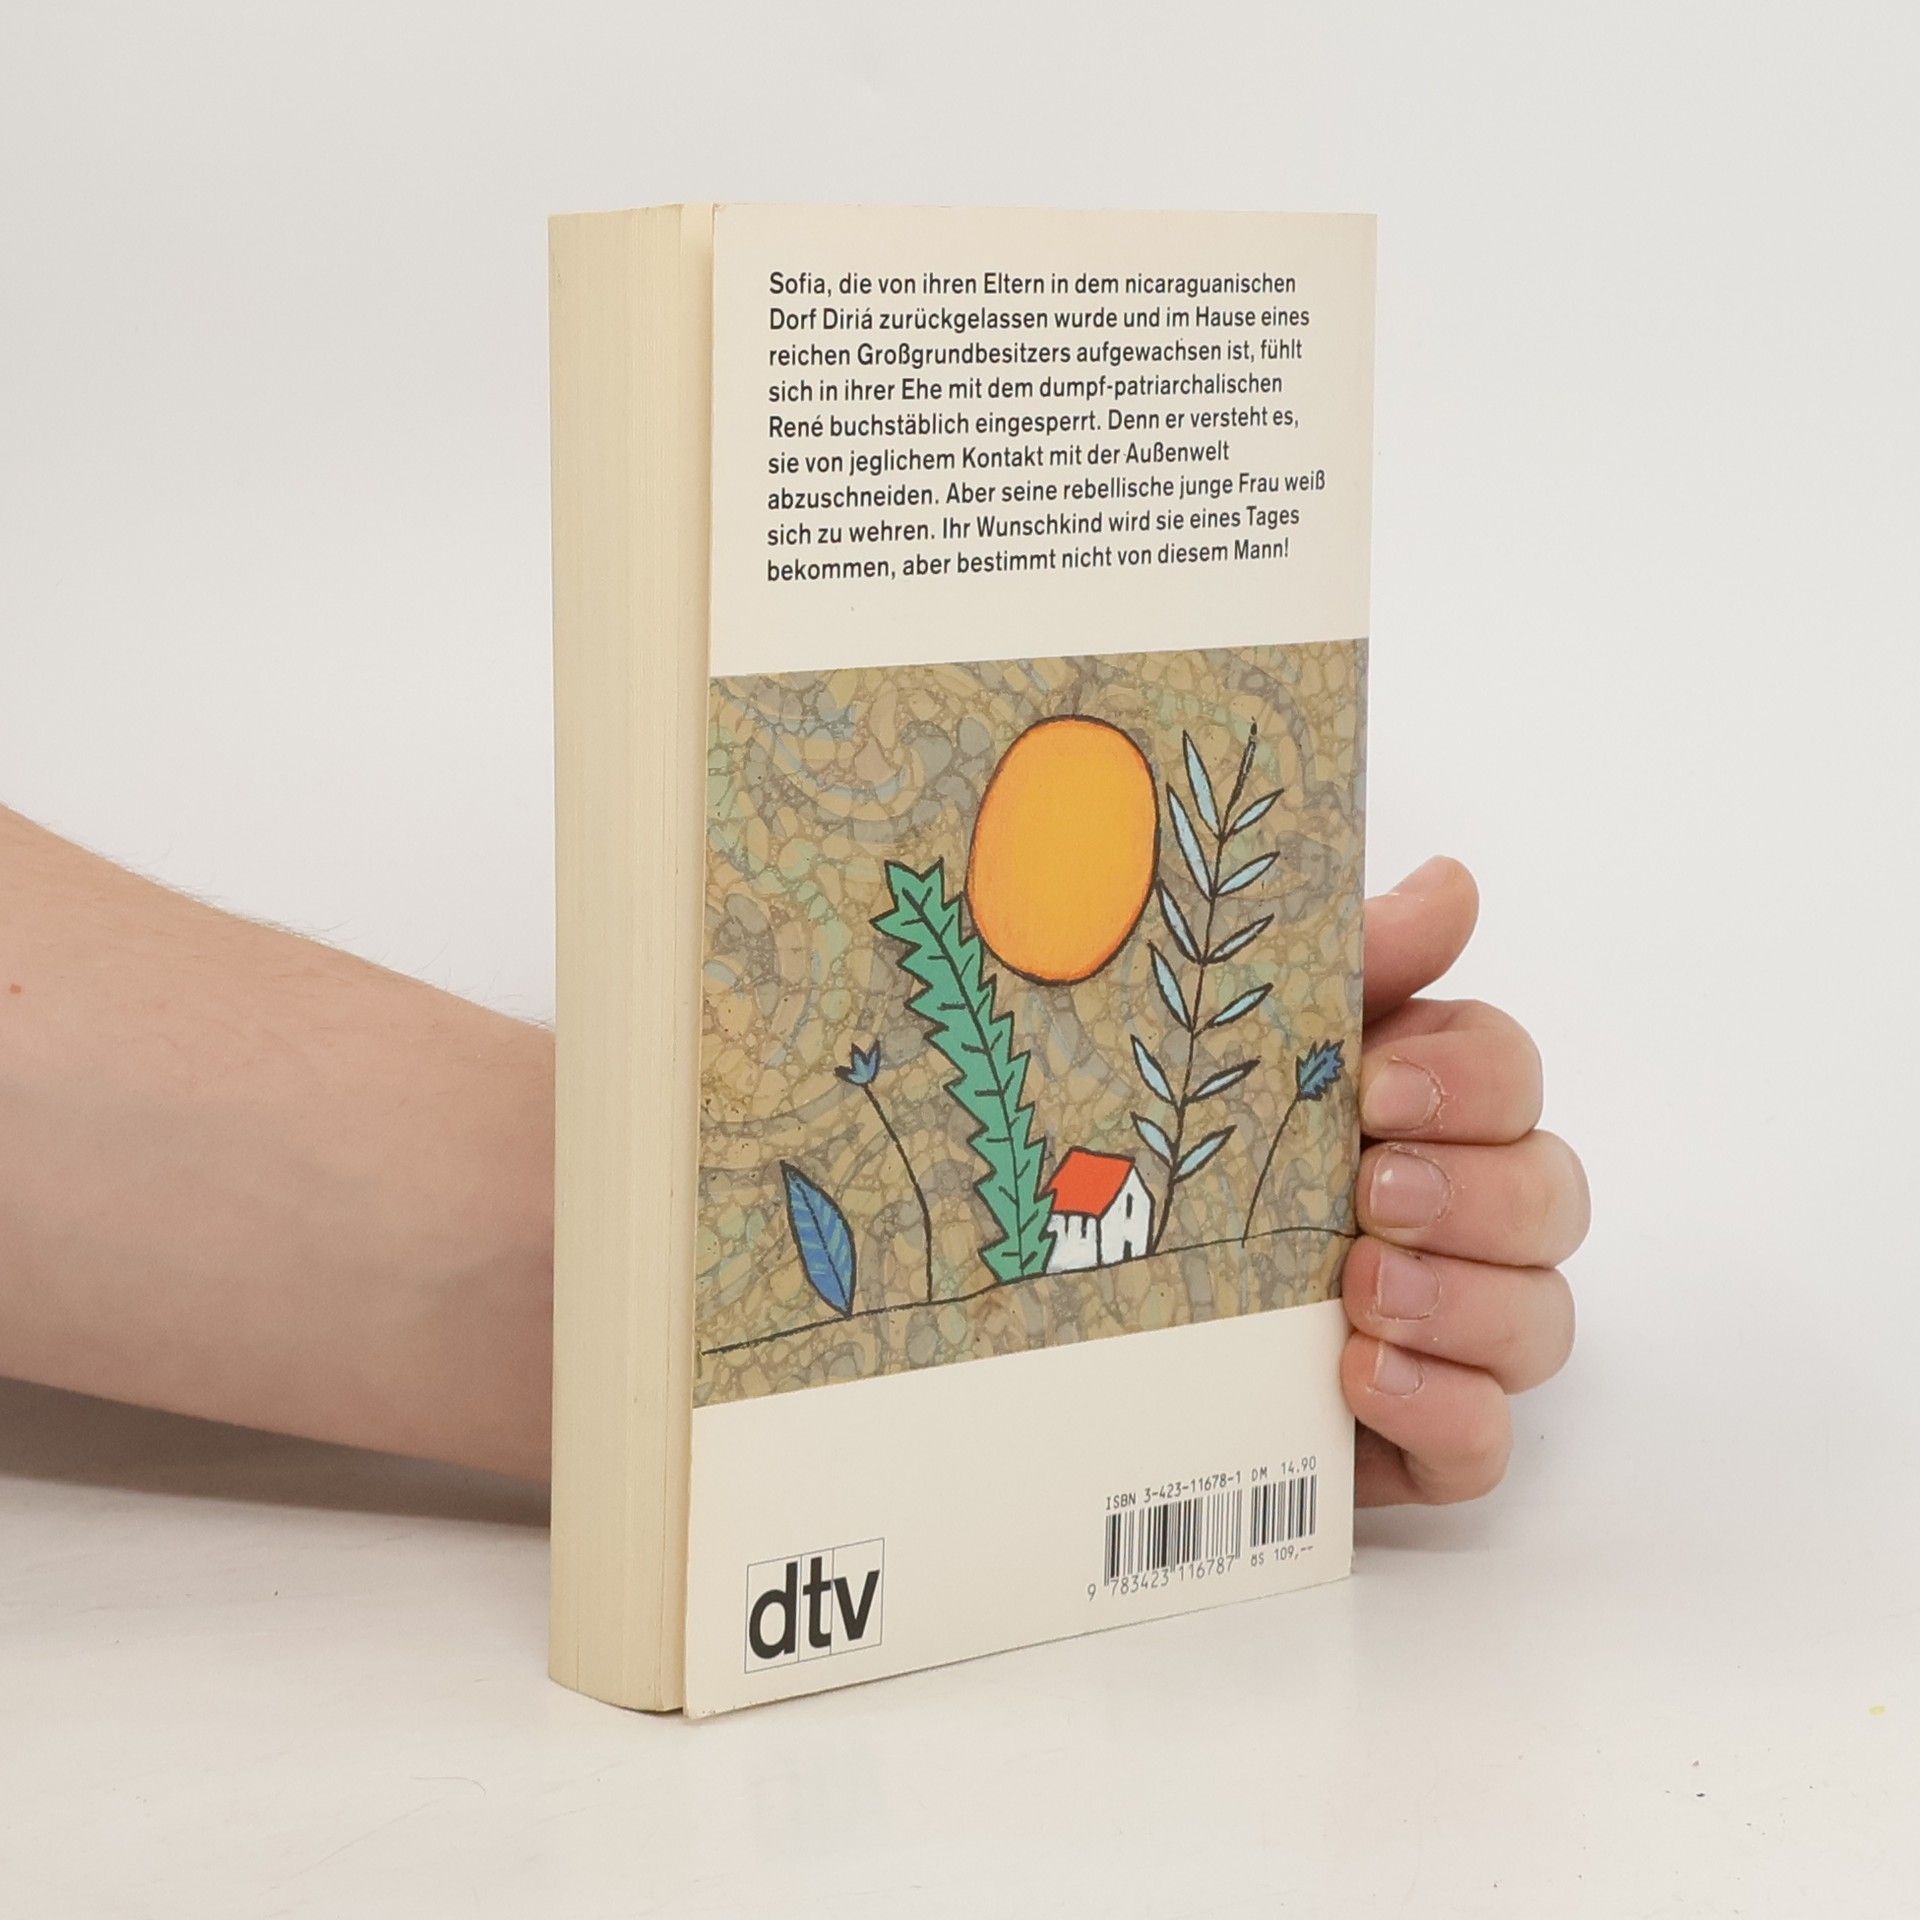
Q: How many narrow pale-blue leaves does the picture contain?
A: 12